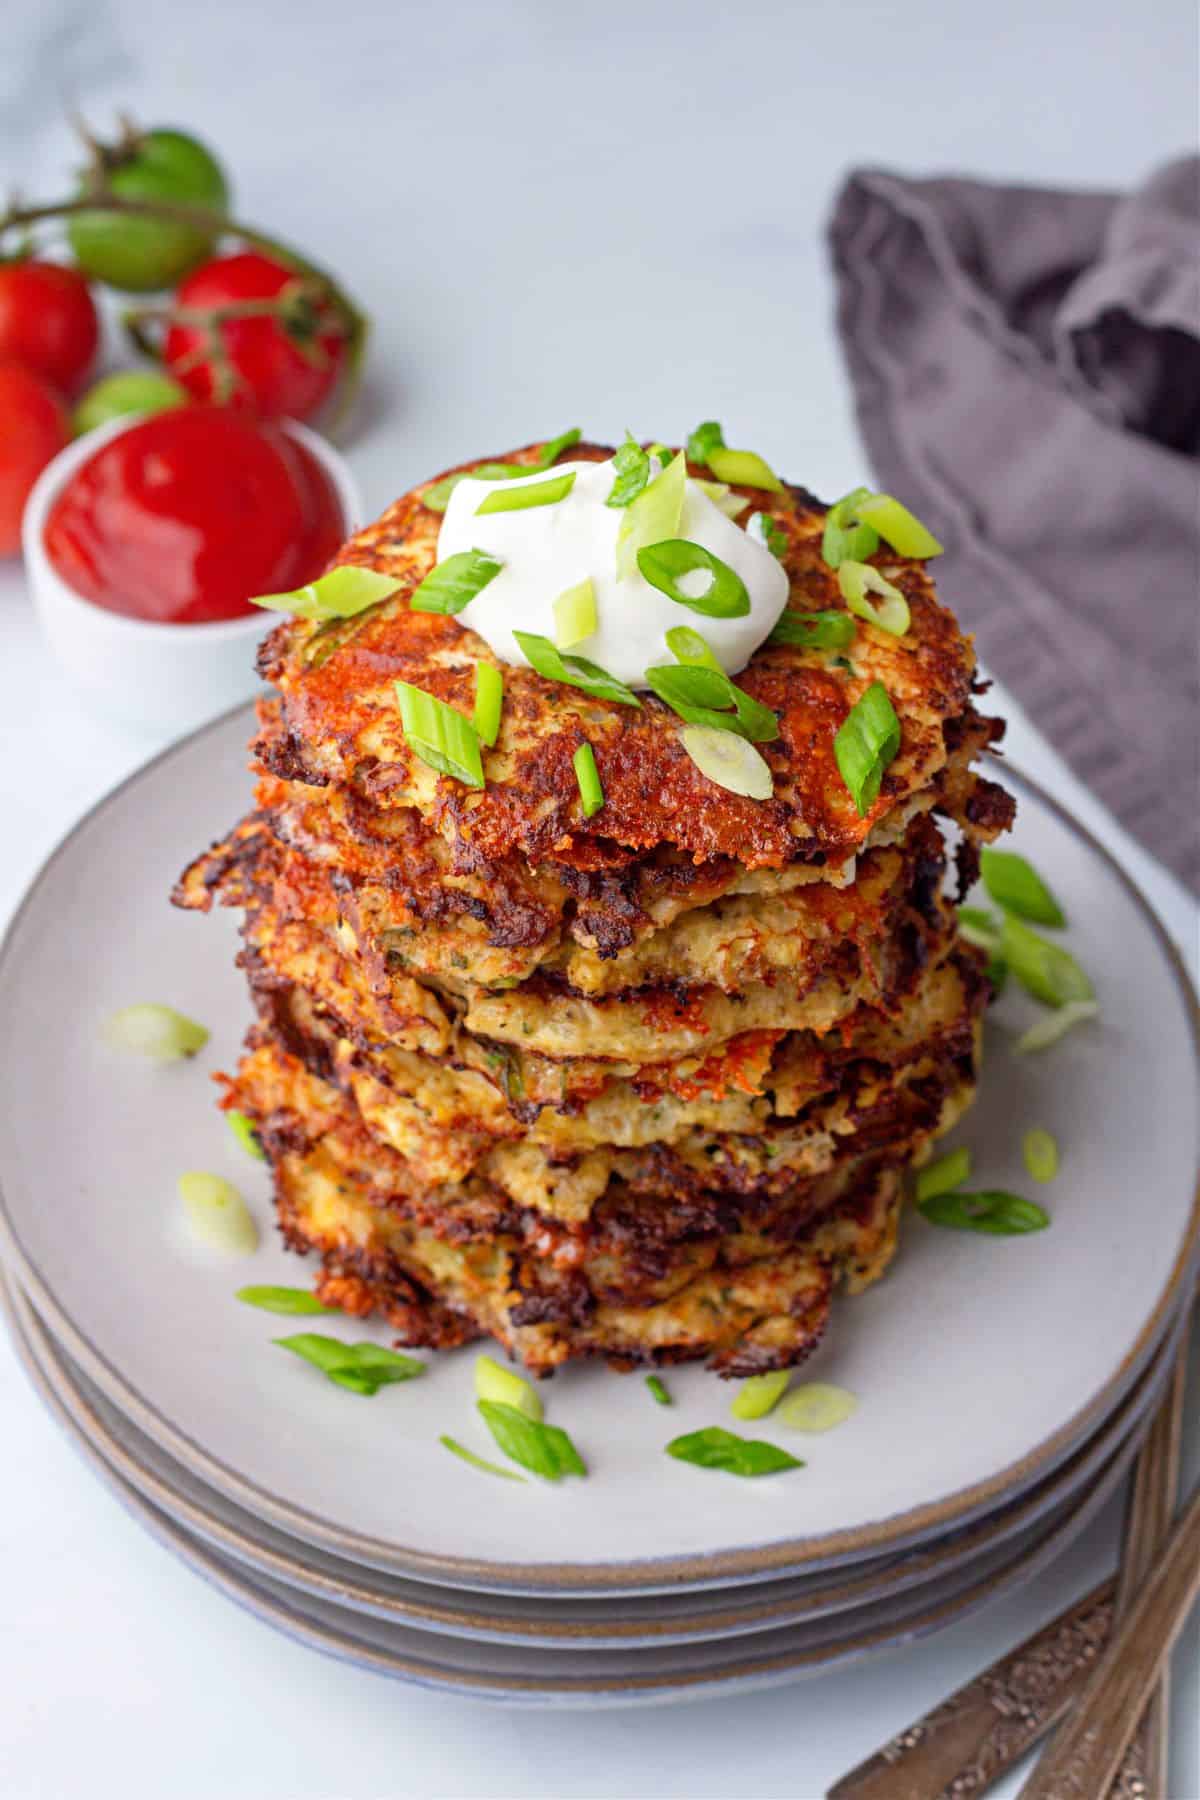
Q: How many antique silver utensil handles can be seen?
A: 3